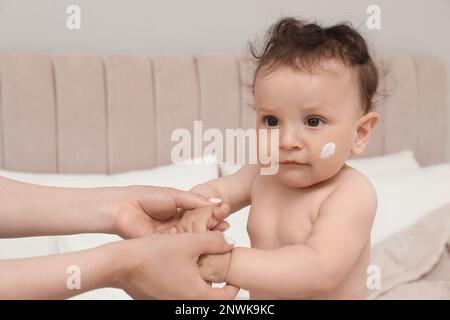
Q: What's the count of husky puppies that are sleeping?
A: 0